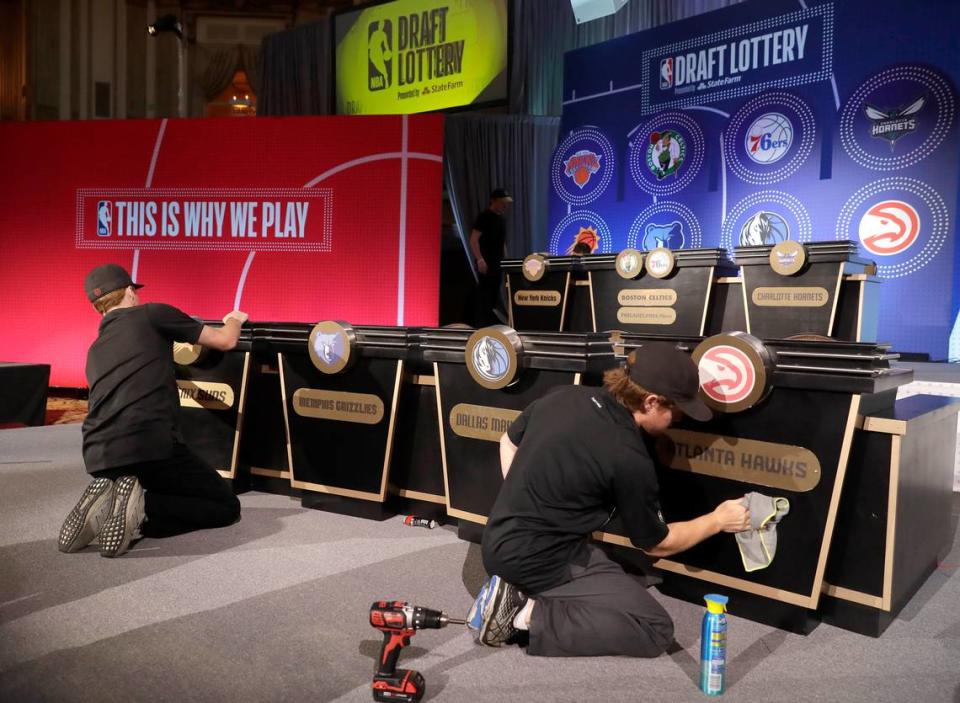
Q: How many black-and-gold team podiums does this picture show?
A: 7